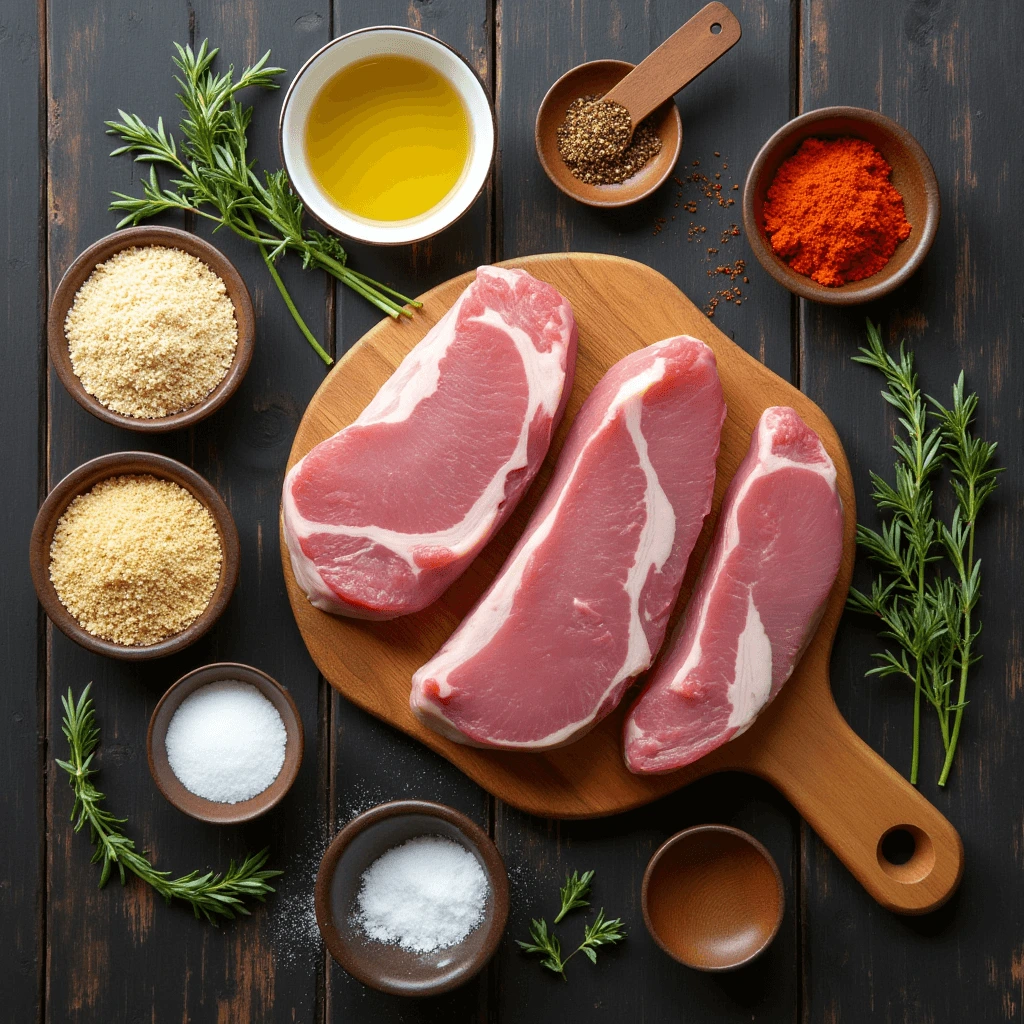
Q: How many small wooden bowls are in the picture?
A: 7